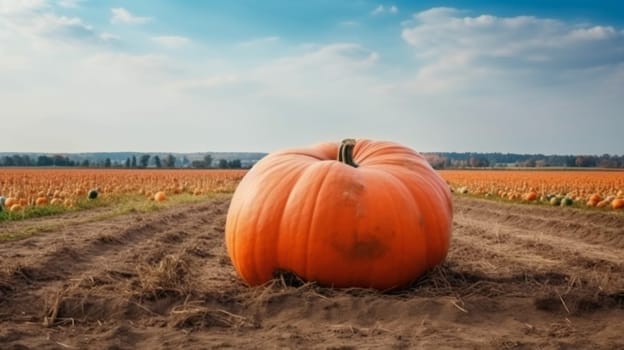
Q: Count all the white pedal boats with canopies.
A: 0